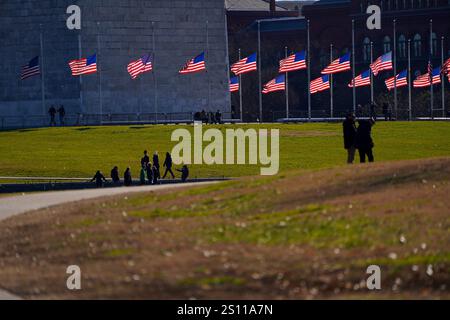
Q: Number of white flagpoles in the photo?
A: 15